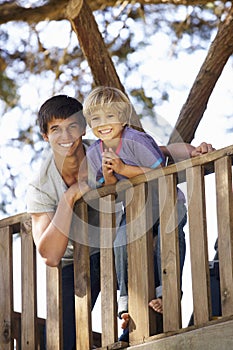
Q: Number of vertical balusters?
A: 9